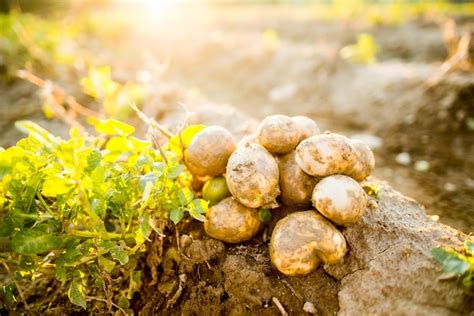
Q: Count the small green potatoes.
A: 1